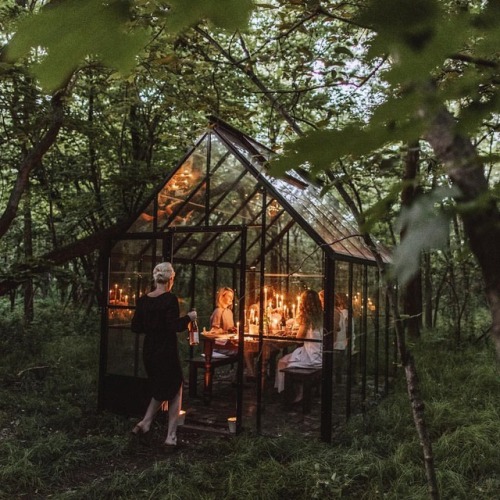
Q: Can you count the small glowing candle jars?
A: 2